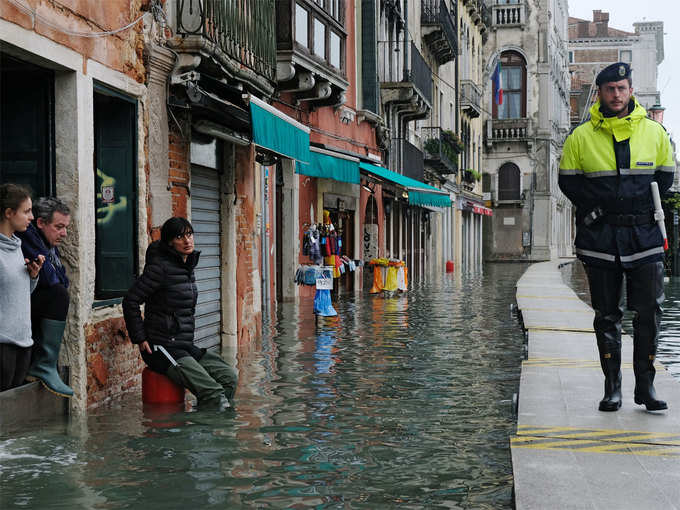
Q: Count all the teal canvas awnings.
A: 3